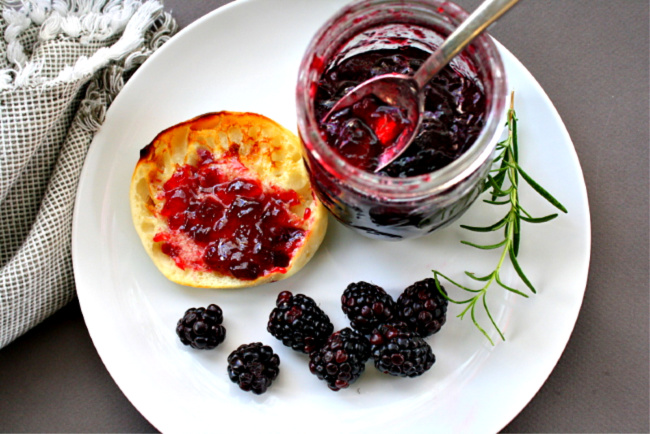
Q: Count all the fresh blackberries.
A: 7